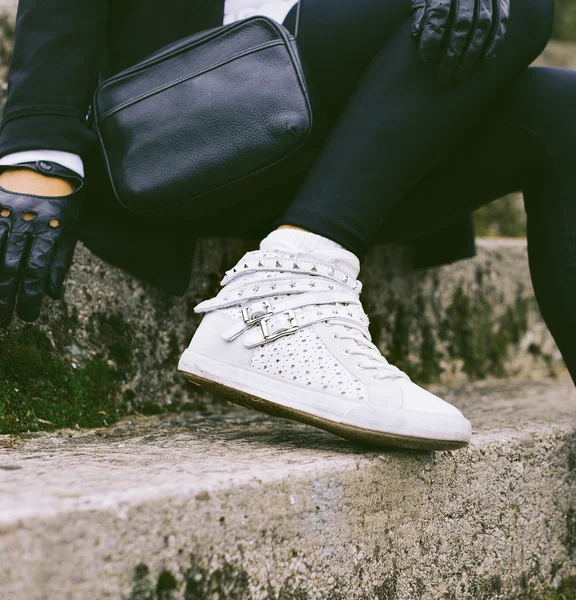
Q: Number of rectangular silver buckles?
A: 2